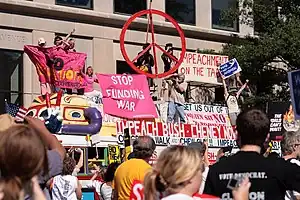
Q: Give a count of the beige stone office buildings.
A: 1